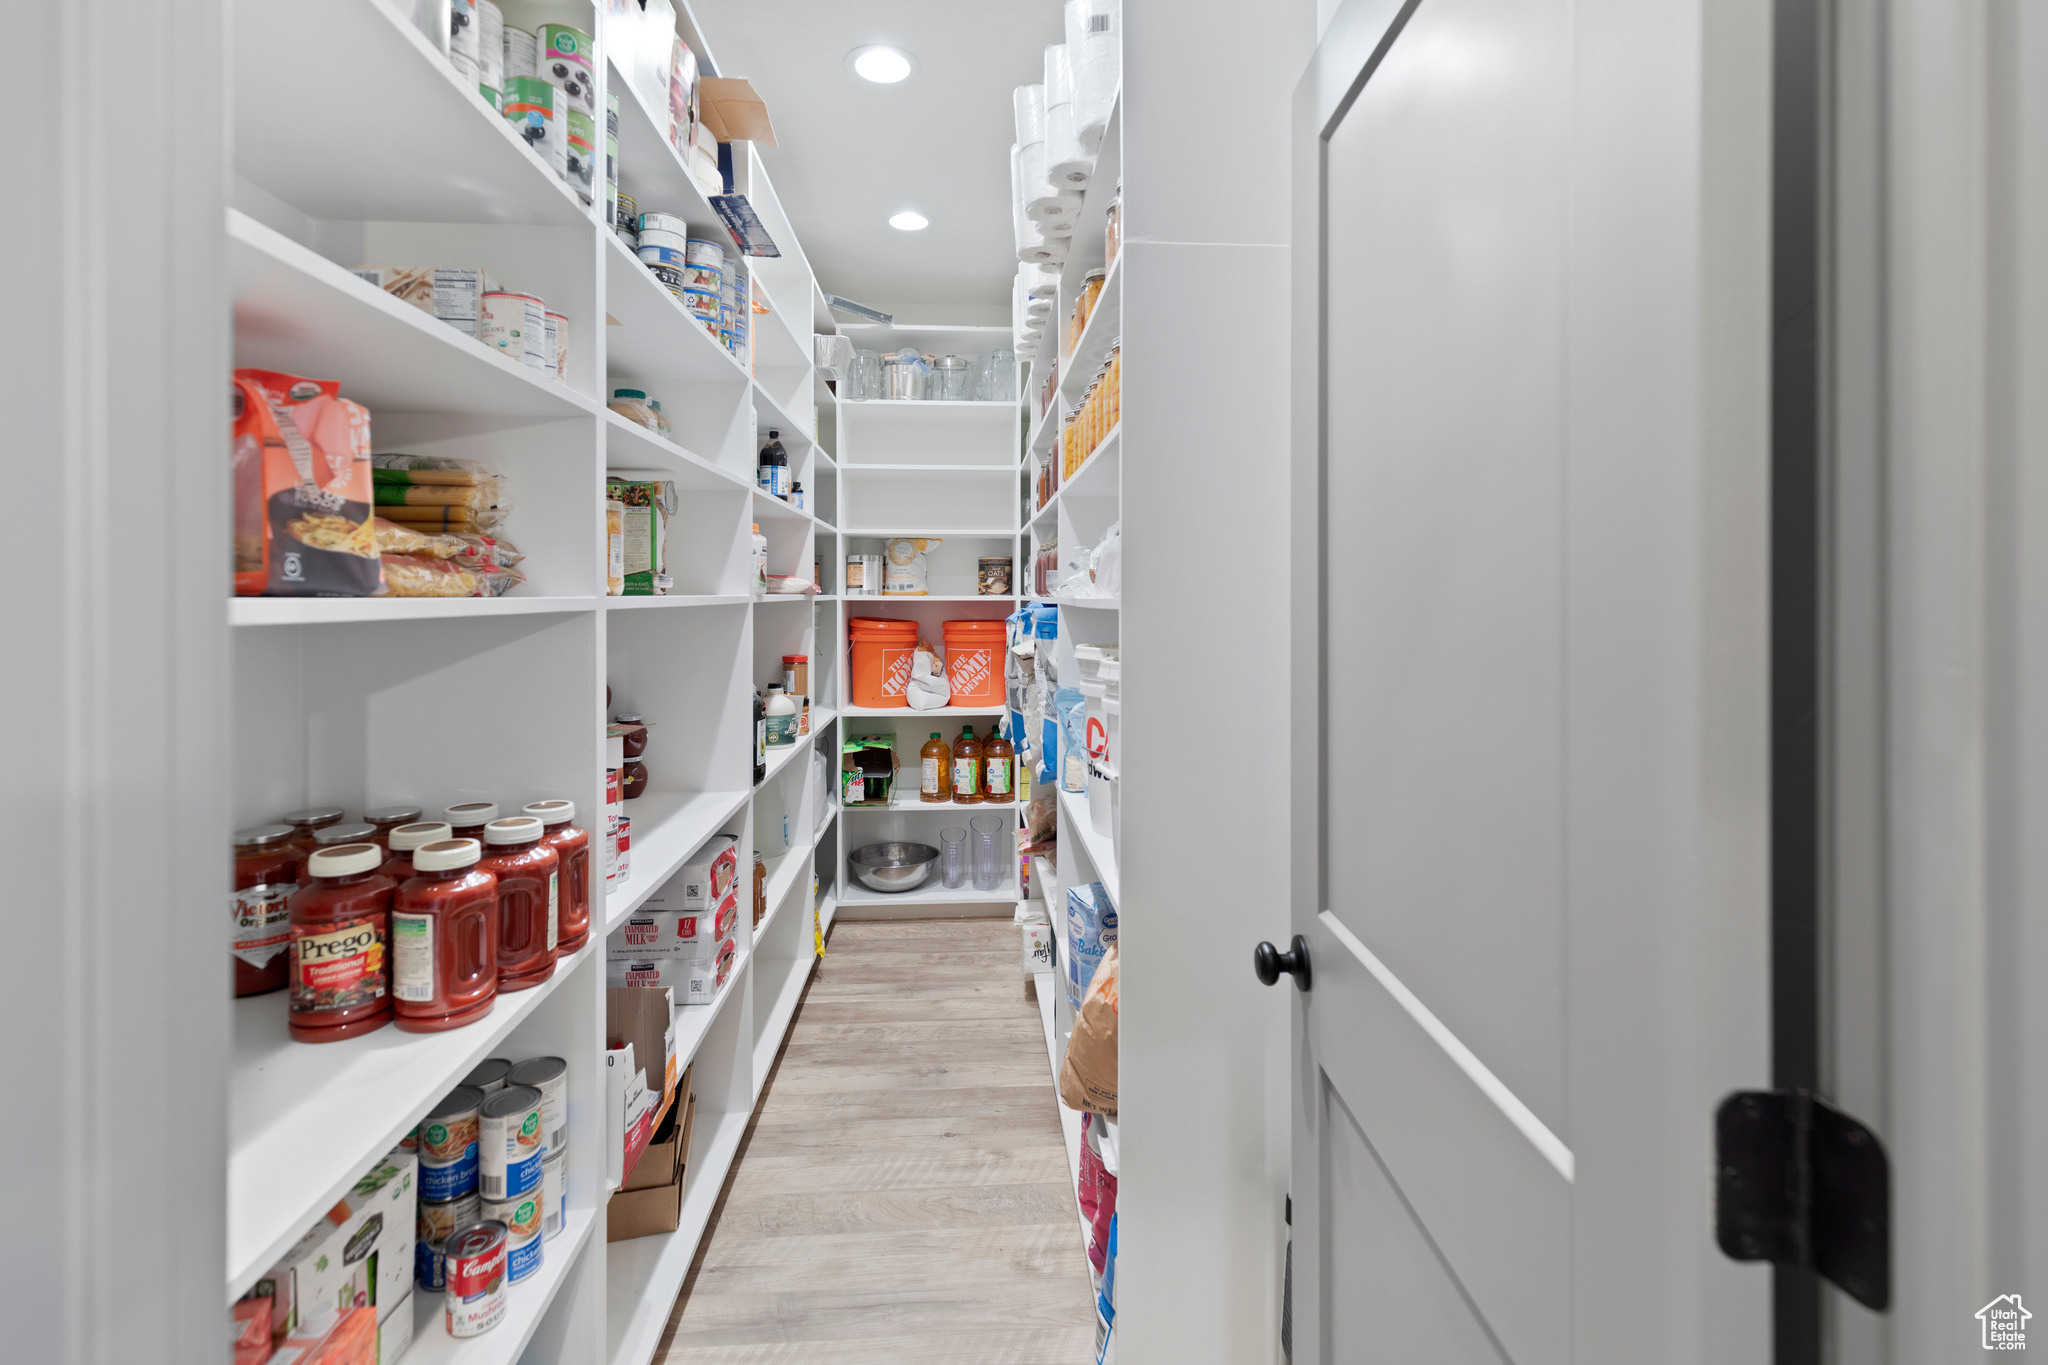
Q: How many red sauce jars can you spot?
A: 10